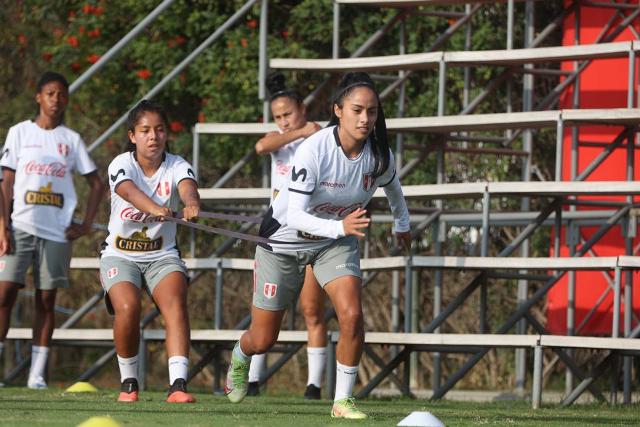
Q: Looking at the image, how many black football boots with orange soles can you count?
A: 2